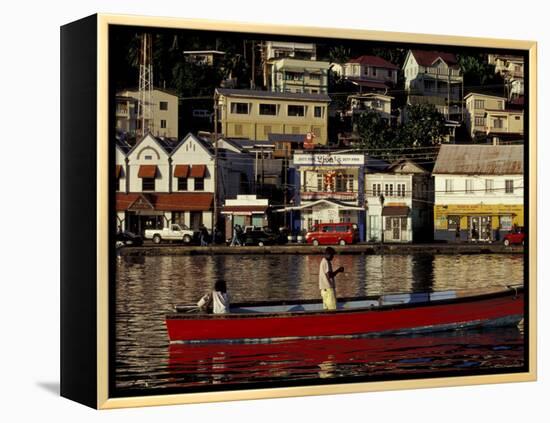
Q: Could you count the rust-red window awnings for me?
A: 4